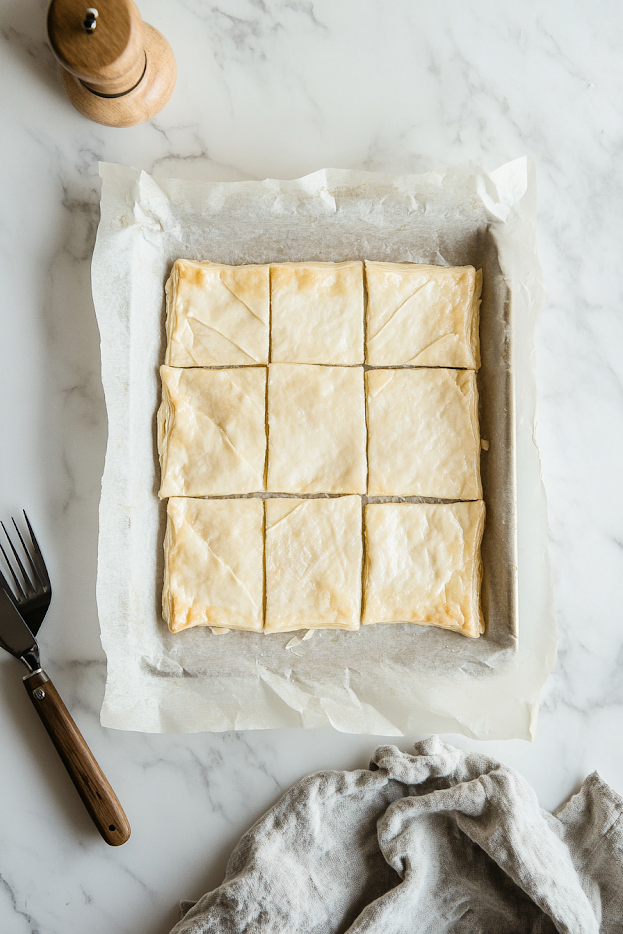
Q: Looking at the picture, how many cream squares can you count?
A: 9